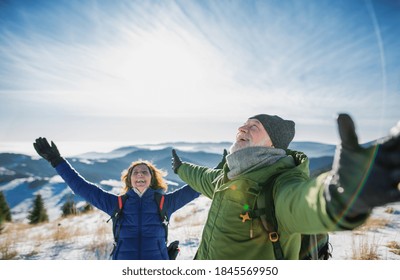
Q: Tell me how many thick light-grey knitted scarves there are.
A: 1